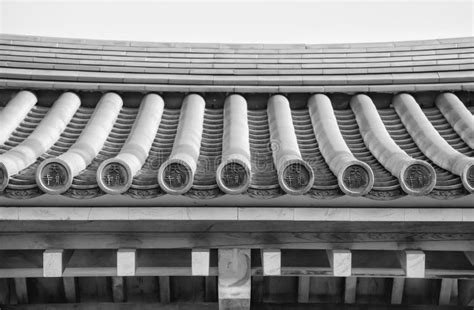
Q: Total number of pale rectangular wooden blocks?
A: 6